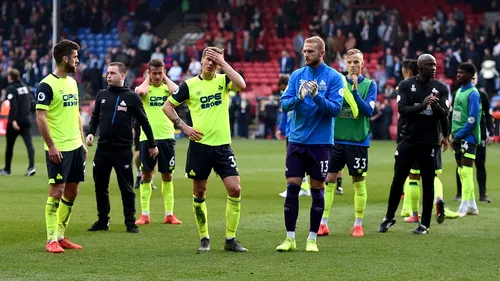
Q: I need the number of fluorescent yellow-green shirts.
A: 3